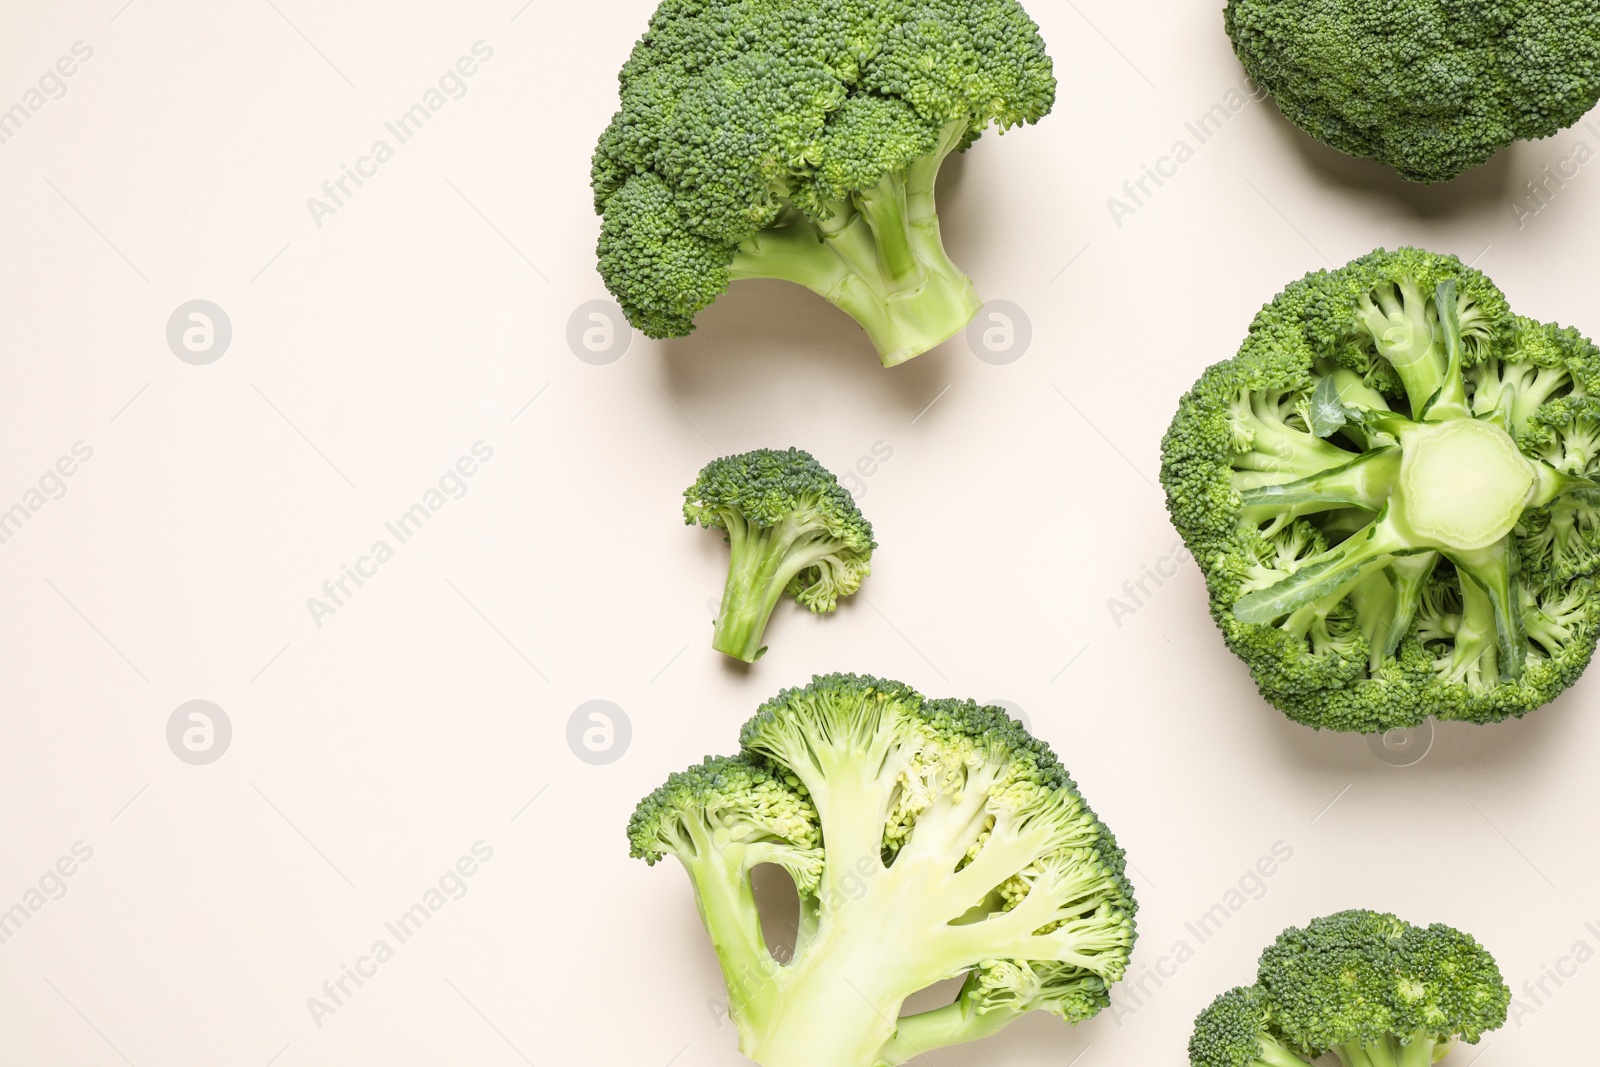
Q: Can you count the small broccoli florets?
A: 1